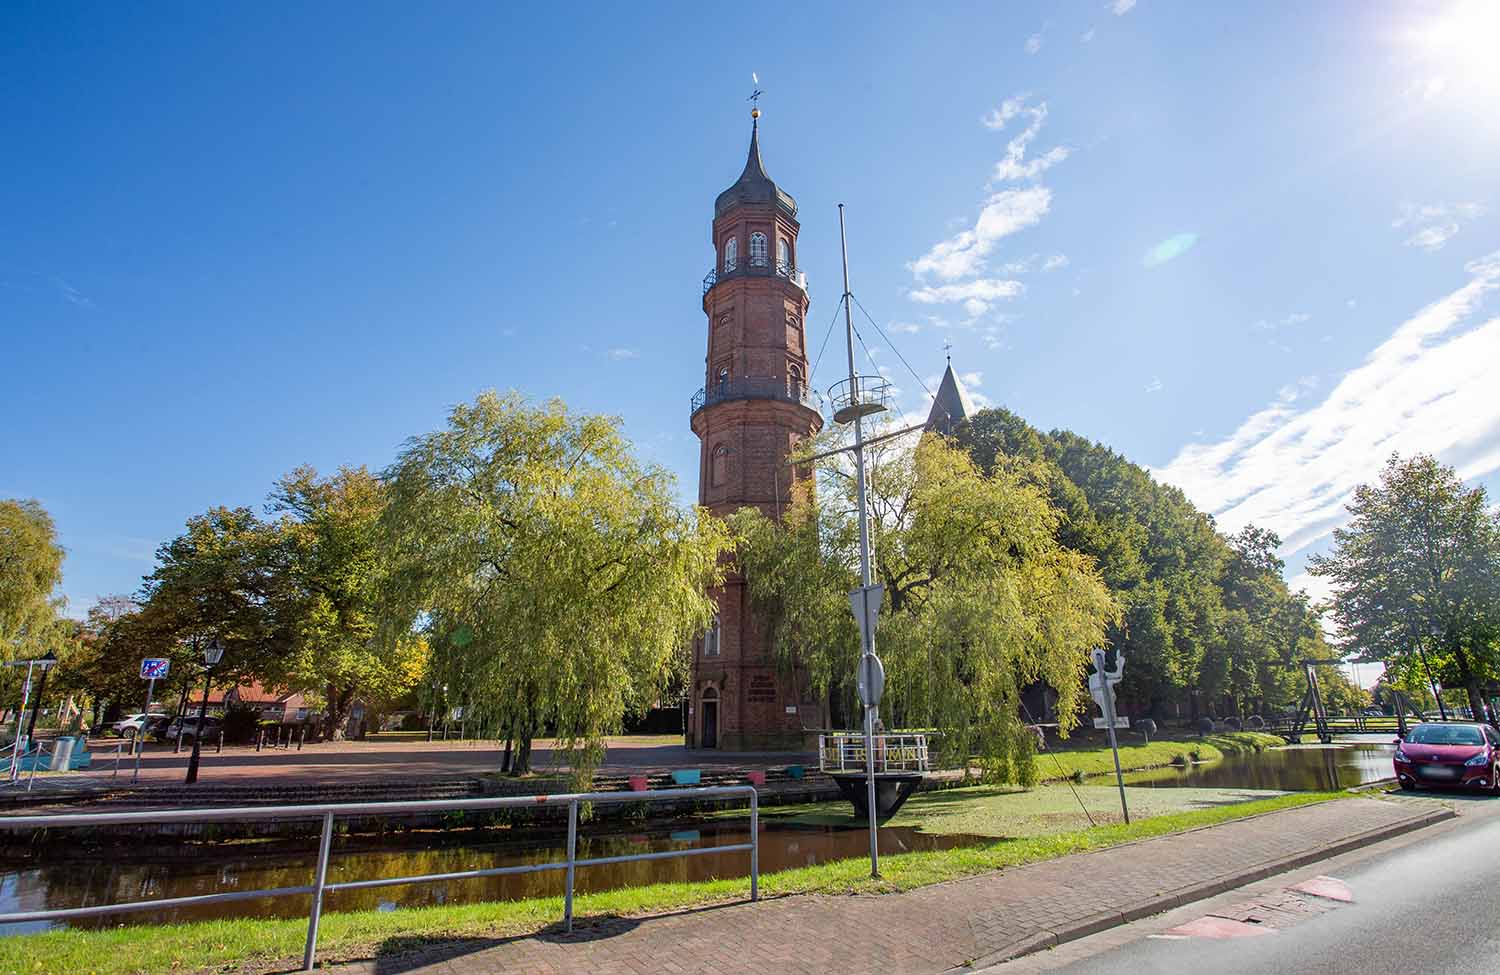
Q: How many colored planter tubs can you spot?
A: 4